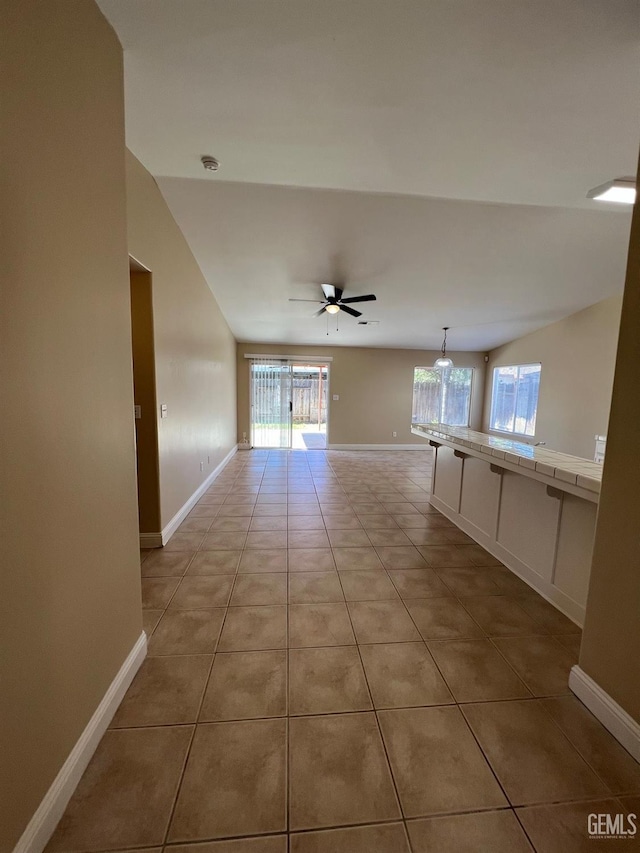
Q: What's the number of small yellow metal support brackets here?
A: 0